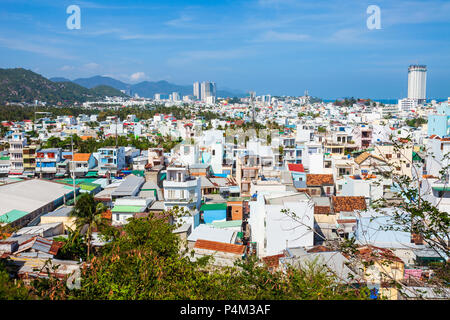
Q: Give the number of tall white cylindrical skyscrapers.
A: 1